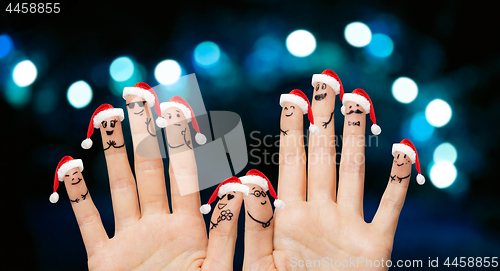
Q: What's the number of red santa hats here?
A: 10